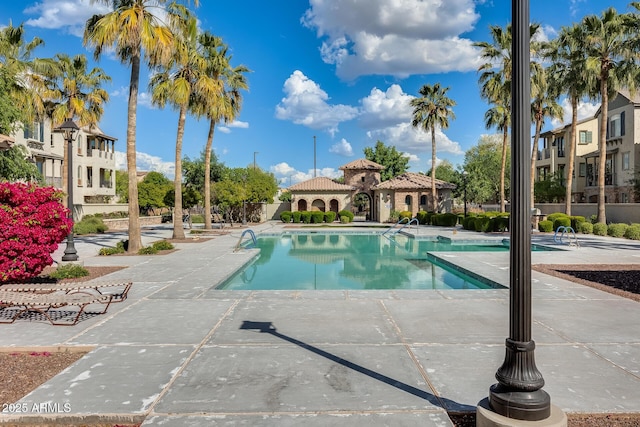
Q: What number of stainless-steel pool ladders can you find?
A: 3